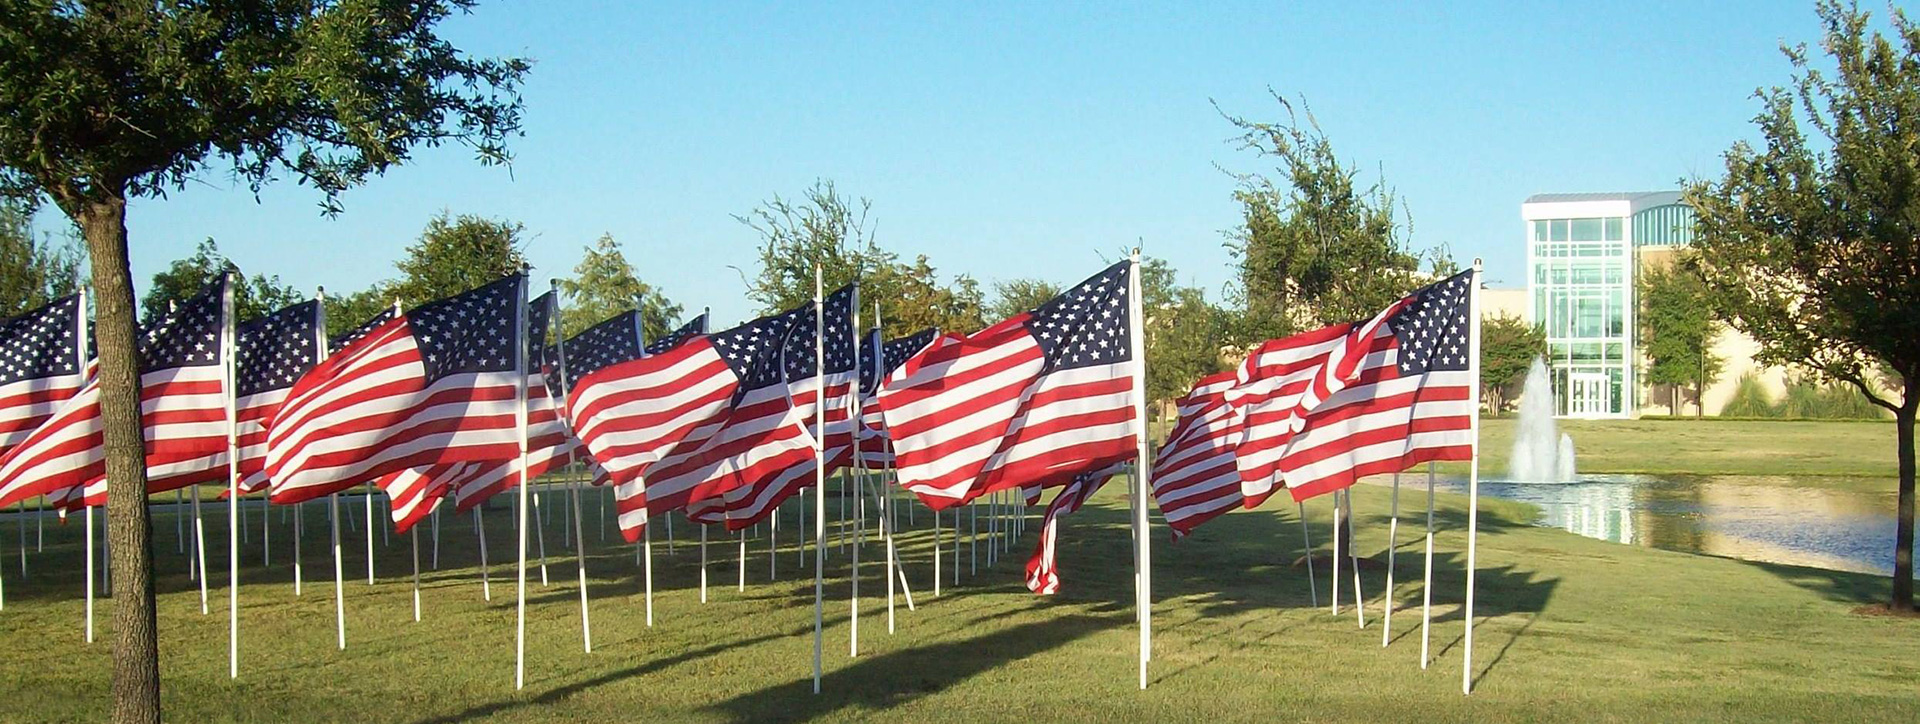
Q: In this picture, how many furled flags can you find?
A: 1